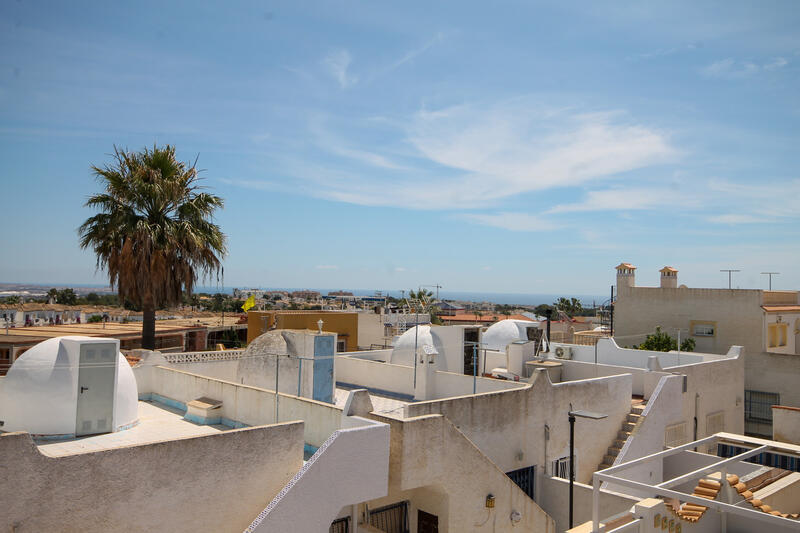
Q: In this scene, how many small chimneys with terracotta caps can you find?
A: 2